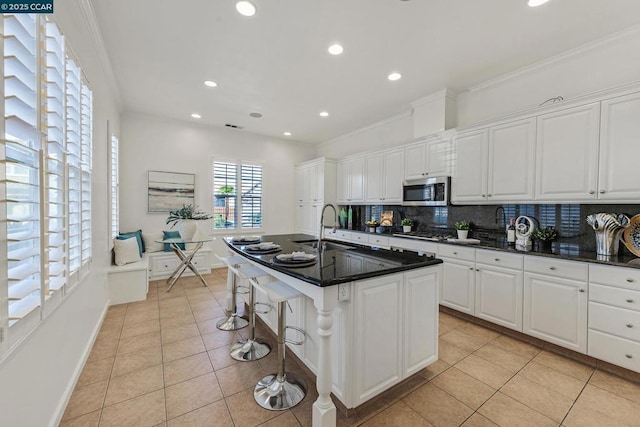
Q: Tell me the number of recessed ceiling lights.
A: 8